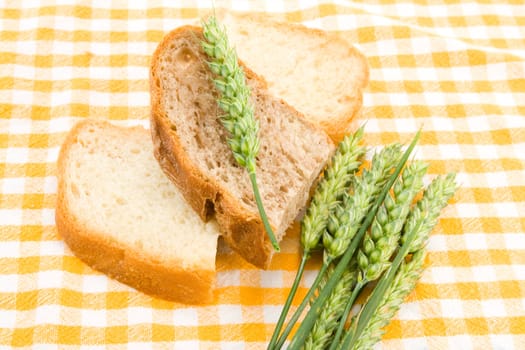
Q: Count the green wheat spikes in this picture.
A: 7